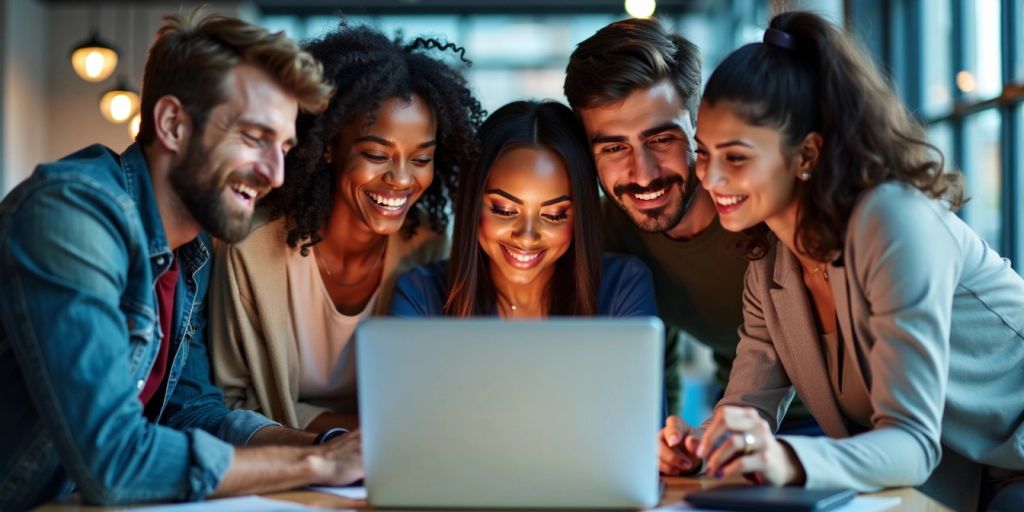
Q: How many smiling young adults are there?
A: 5